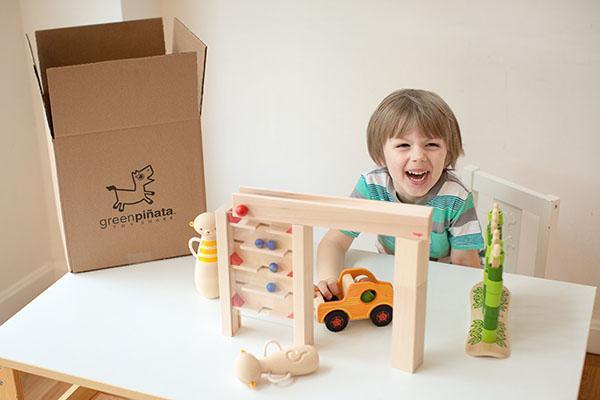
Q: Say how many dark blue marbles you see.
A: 4